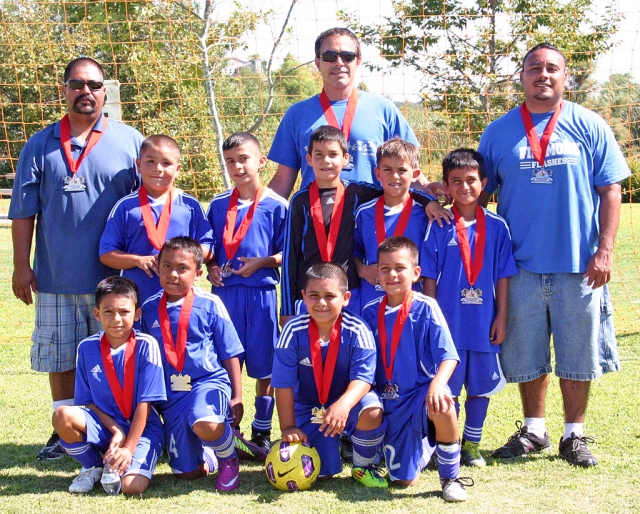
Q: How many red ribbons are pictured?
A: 12